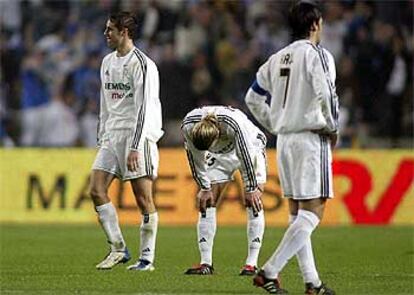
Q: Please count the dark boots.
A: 4